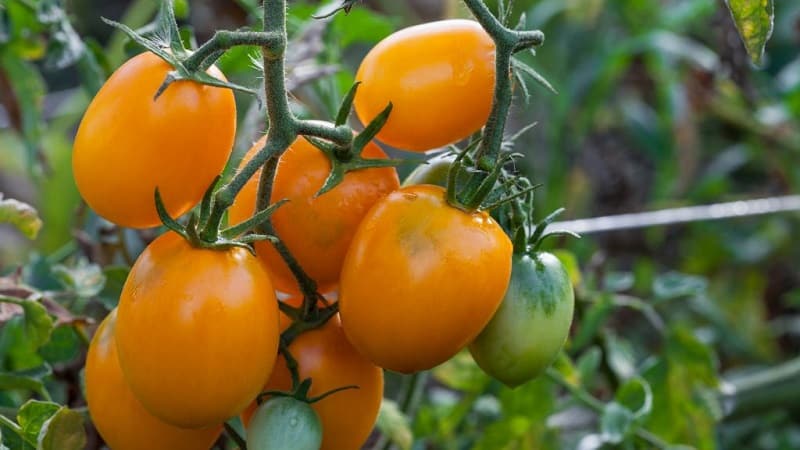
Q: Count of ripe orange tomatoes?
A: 7